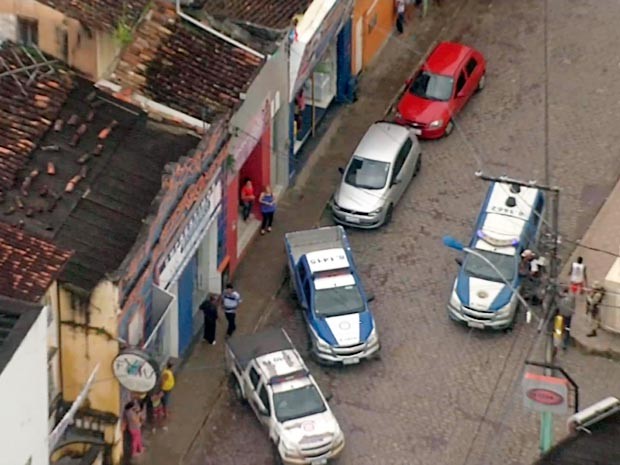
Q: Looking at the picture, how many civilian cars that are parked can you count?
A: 2